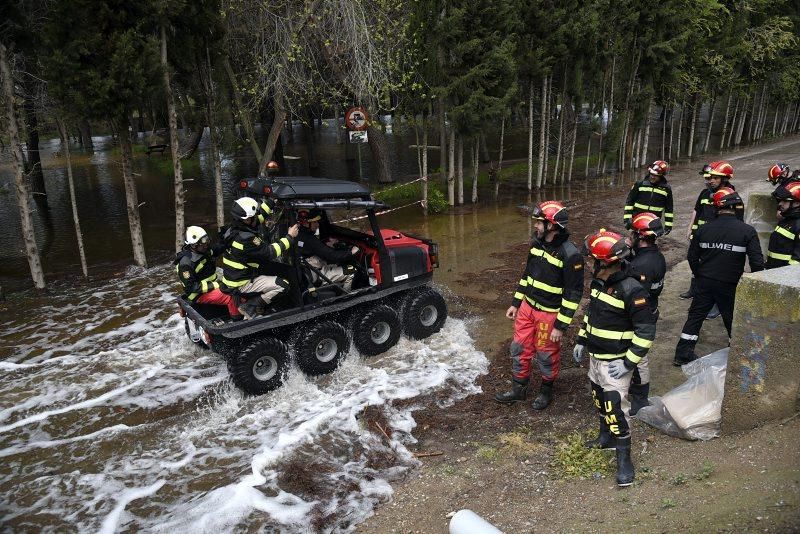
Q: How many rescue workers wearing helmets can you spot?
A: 11